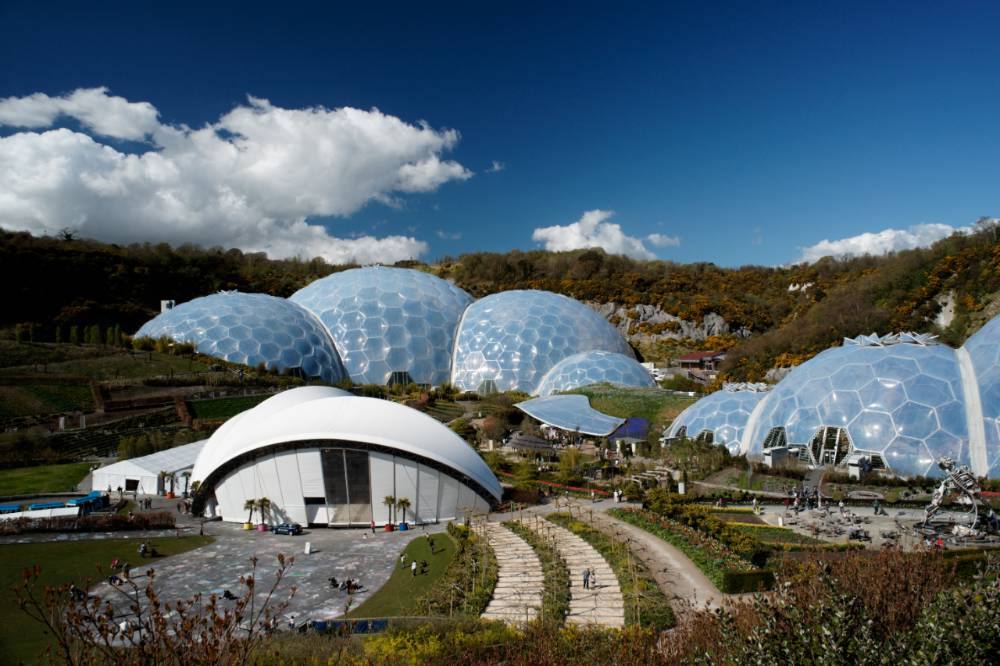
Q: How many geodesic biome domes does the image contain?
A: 7